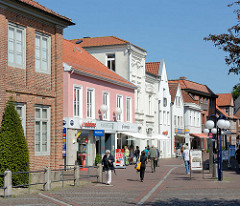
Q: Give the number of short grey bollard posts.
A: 4